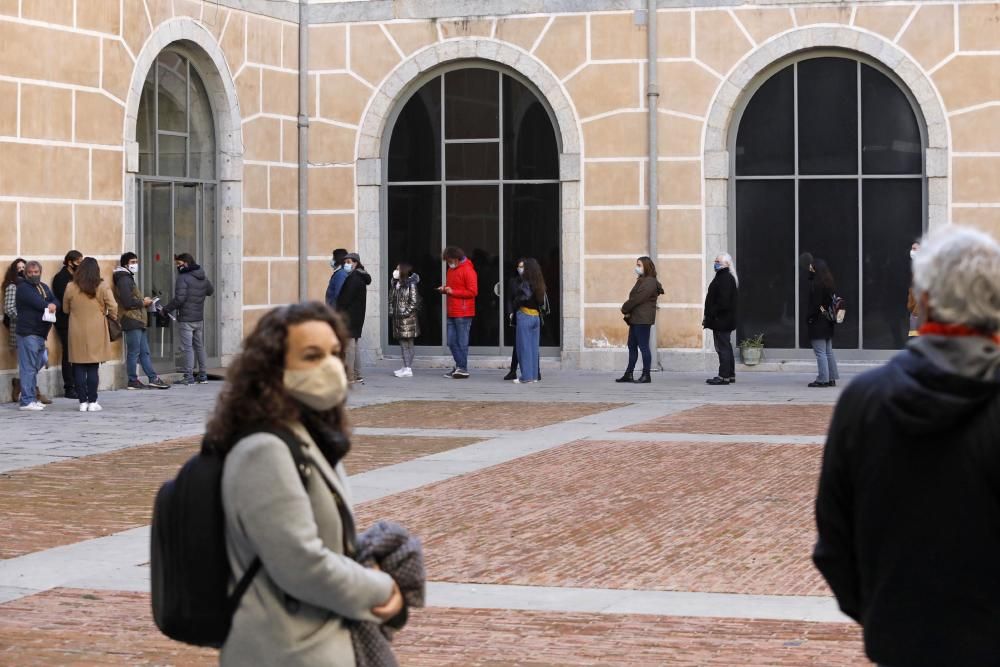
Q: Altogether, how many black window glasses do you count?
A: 13